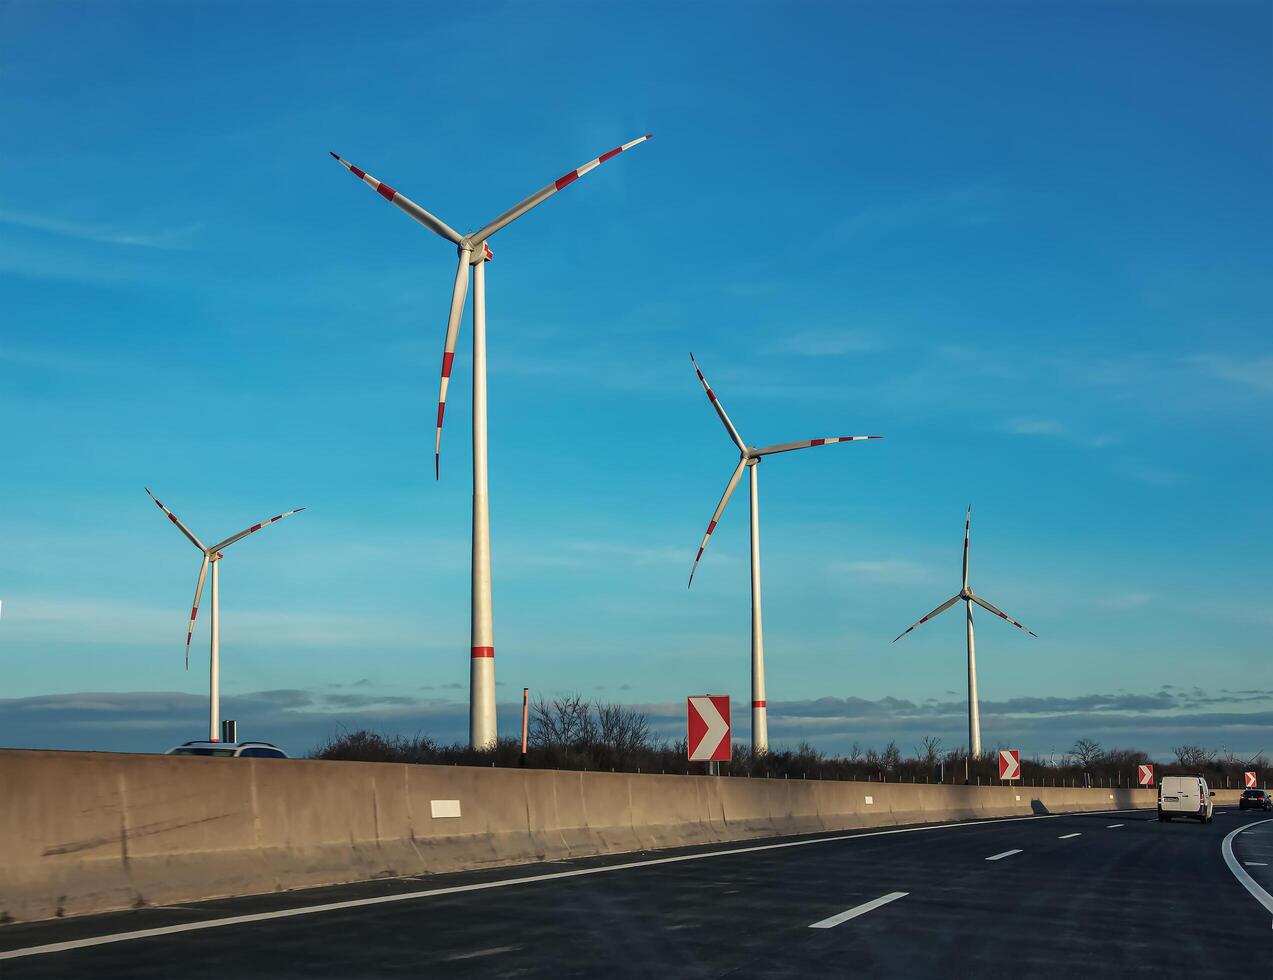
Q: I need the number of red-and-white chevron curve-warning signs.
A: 4